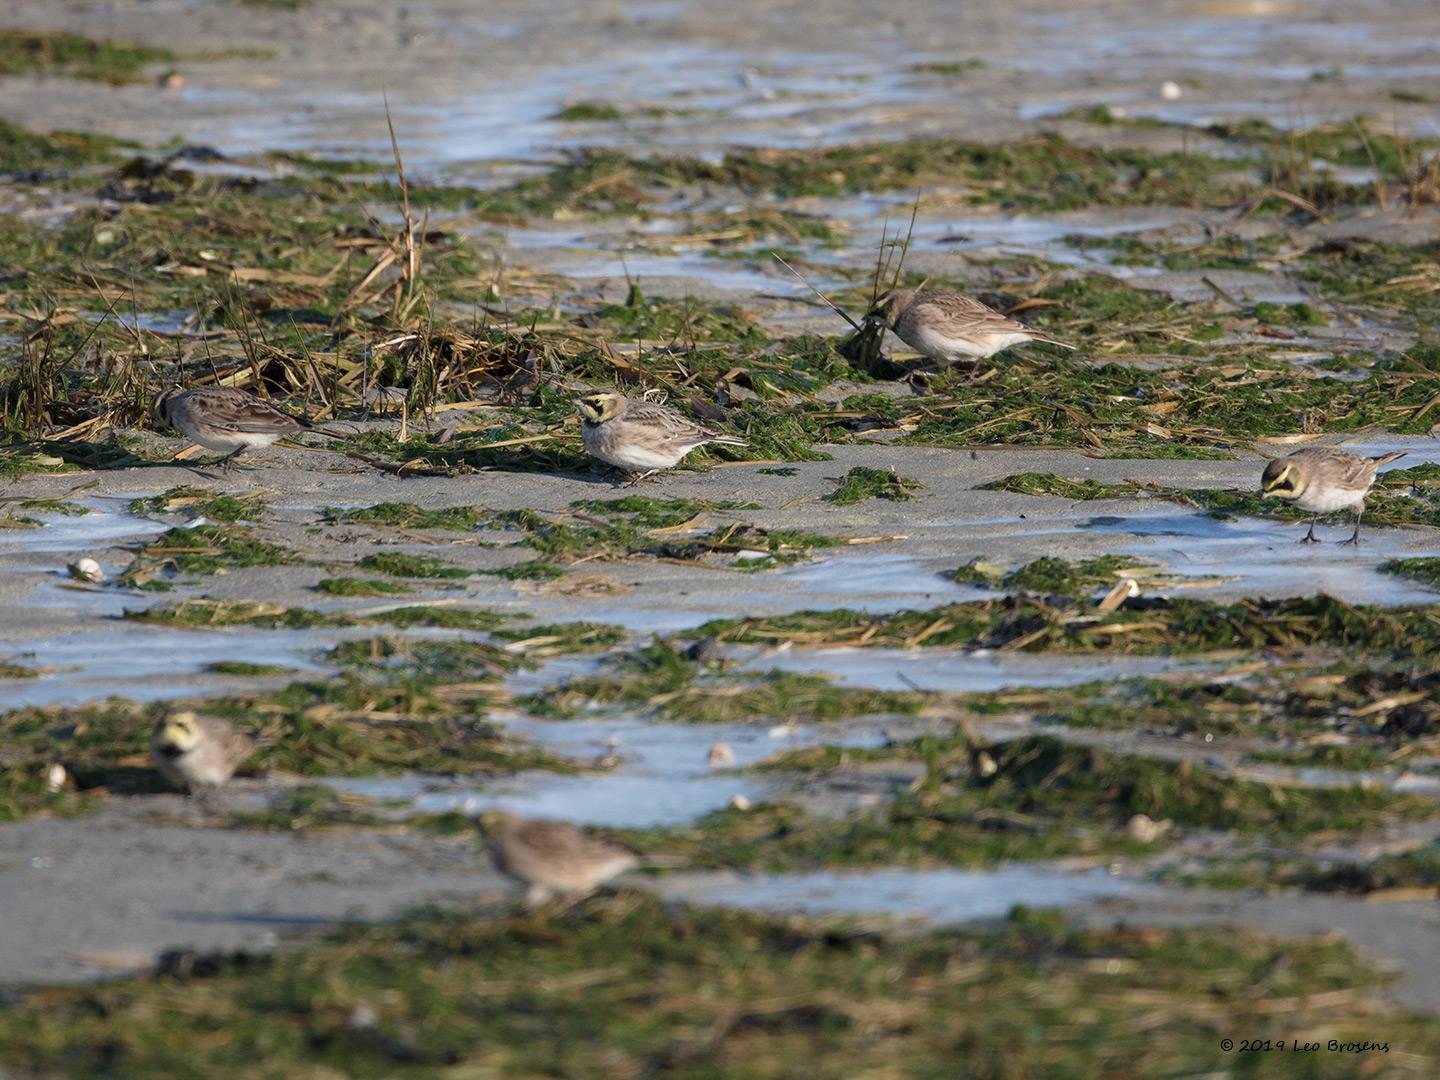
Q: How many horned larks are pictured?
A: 6